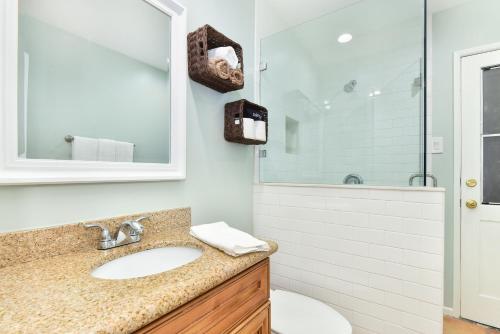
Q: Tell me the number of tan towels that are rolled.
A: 2